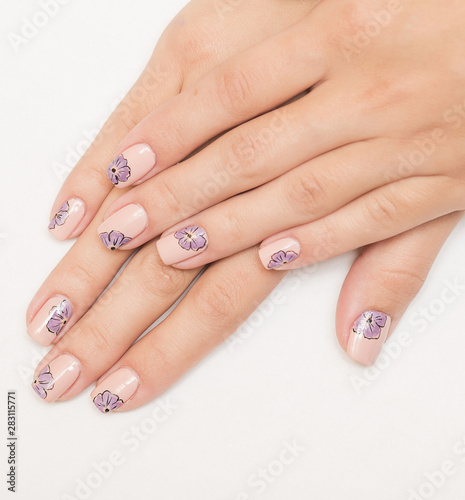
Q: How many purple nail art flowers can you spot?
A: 9